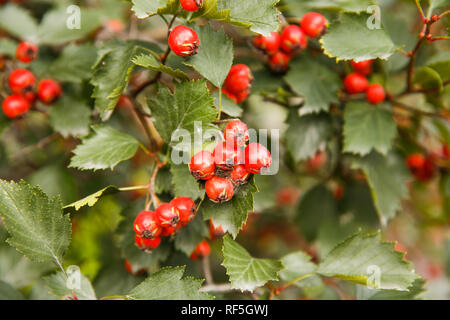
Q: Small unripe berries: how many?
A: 0